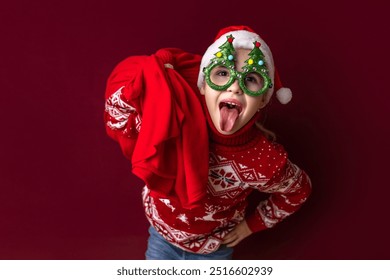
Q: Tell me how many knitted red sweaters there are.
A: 1